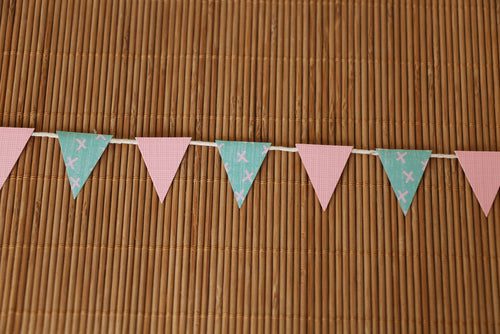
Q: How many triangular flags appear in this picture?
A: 7